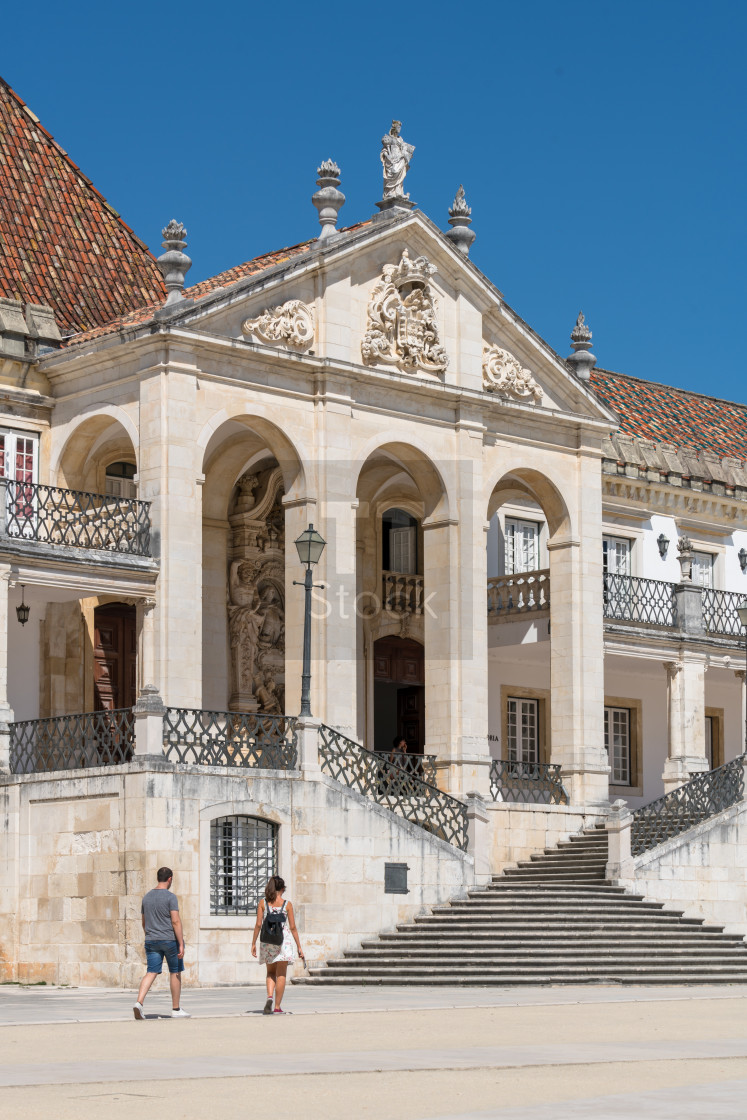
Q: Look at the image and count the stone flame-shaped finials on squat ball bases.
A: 4